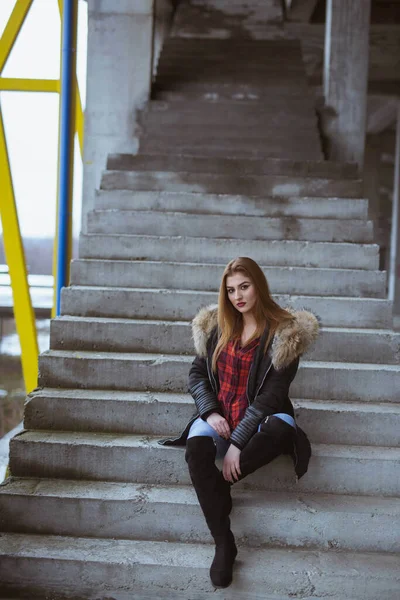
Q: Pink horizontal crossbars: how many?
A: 0